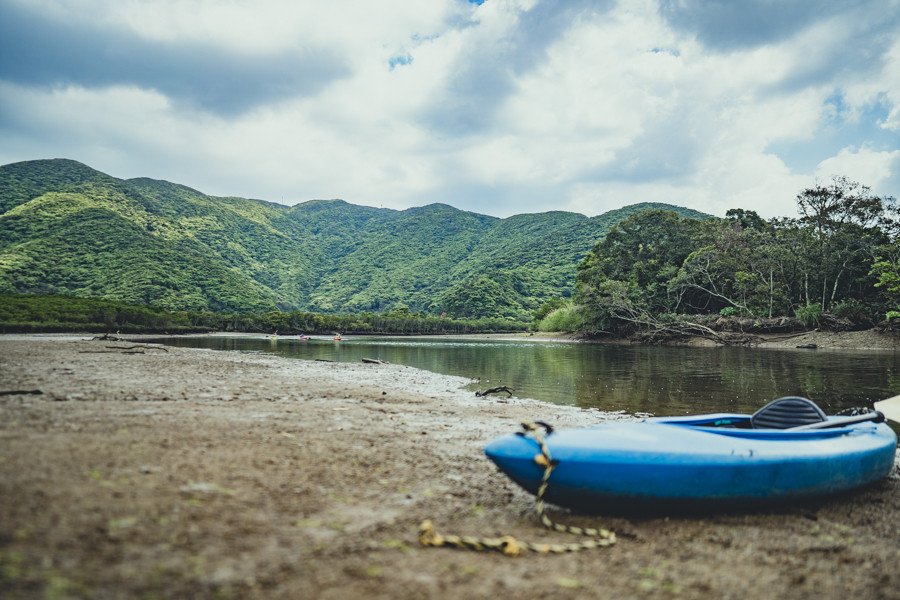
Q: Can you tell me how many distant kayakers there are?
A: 3